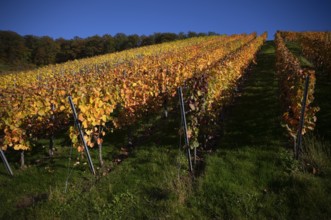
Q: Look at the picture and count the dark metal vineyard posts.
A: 4